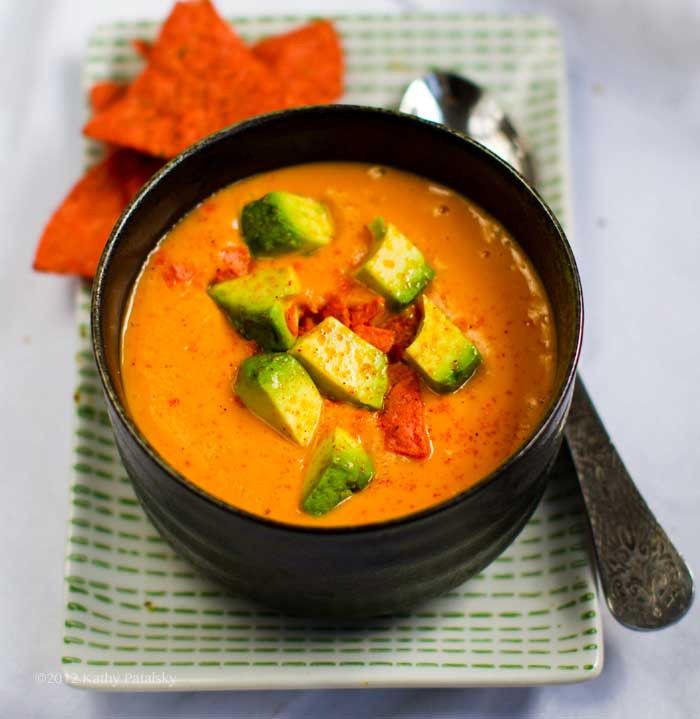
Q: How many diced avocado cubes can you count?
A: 7